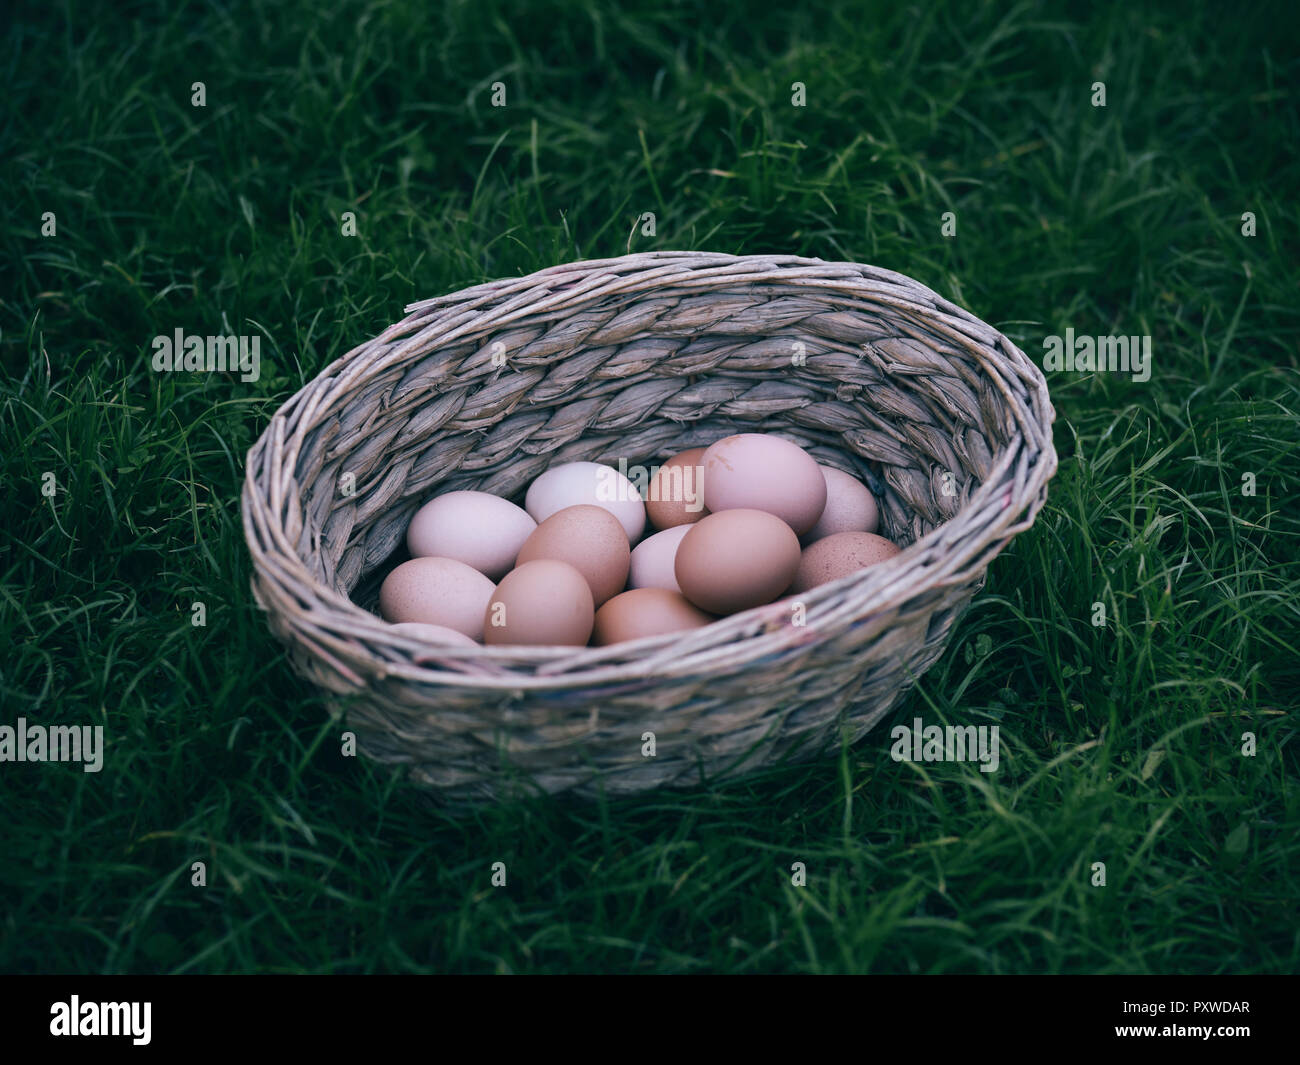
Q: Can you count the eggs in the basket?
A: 13